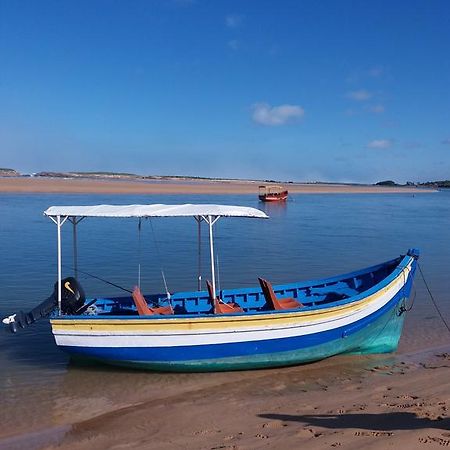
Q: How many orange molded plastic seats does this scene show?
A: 3